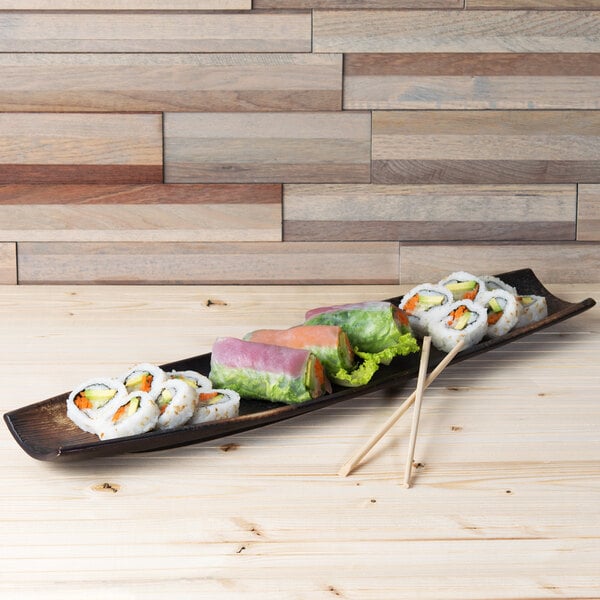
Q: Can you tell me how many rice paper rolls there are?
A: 3